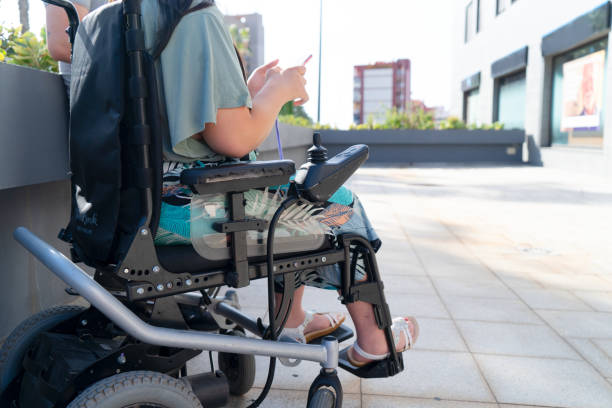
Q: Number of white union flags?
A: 0